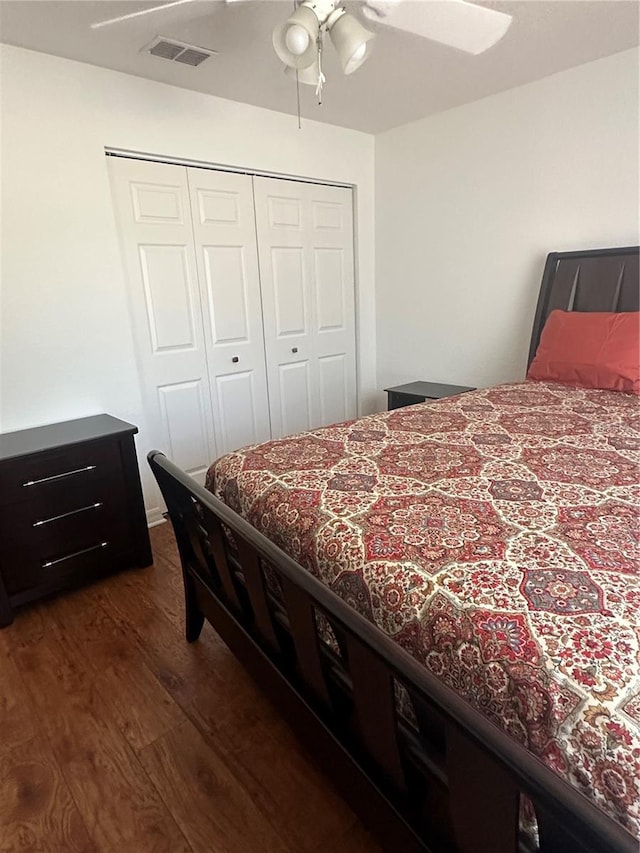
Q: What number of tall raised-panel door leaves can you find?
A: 4